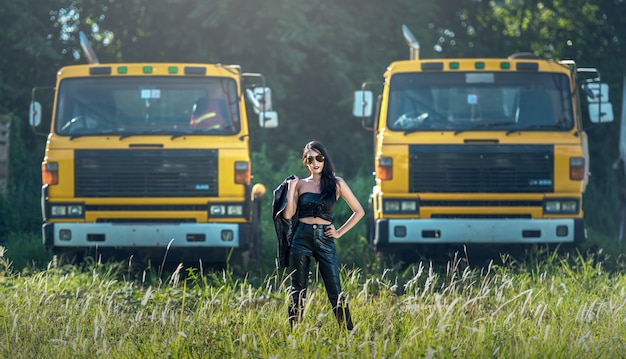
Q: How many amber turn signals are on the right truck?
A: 2